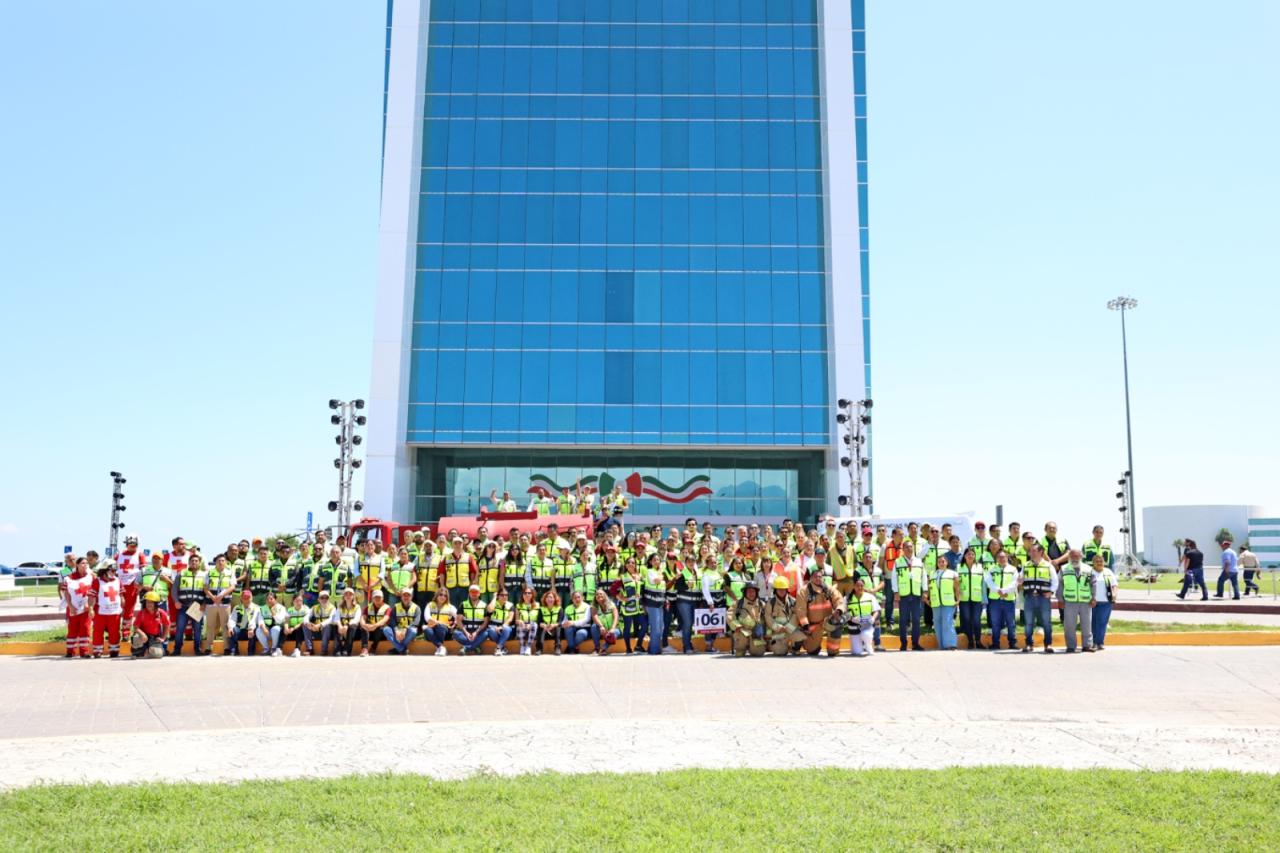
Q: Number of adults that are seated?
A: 14